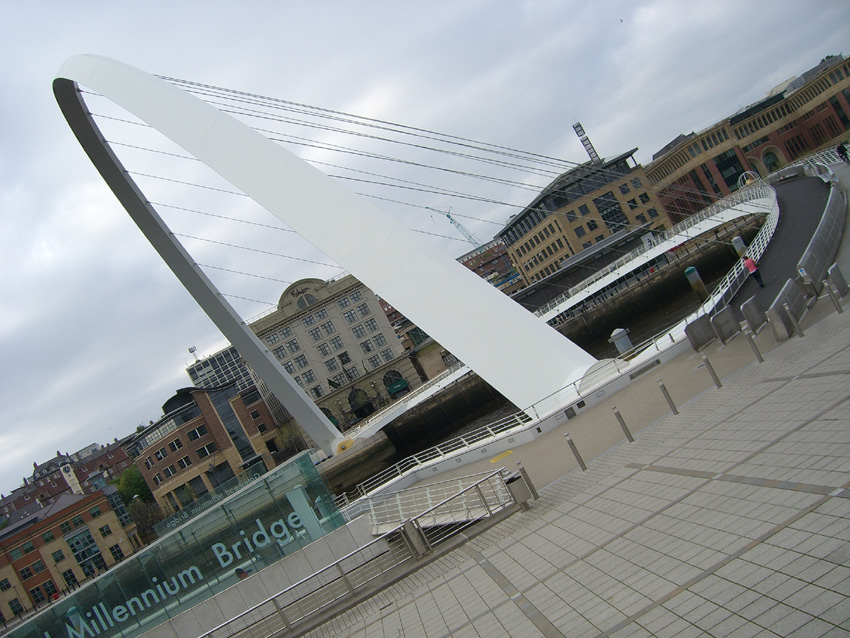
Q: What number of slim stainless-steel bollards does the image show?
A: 8